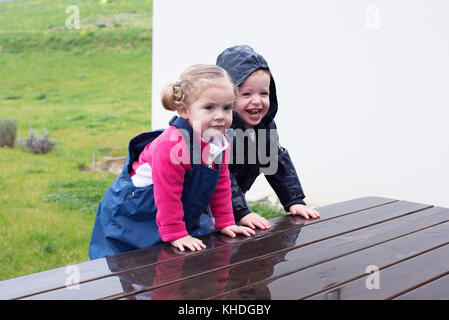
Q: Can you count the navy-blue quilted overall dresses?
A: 1